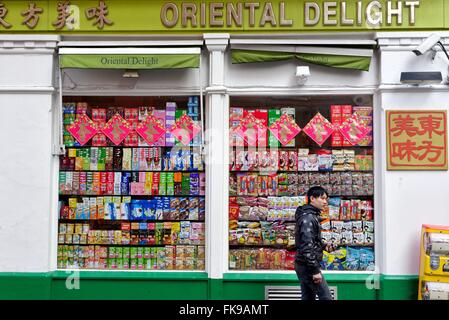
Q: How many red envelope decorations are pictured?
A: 8